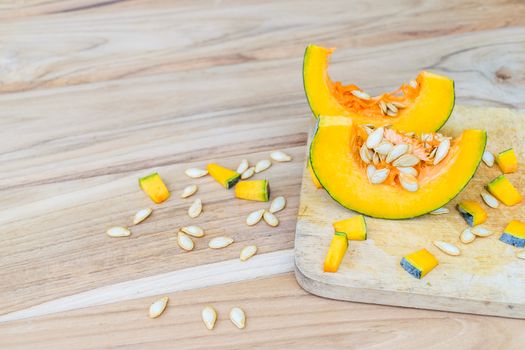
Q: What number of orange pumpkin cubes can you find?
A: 10